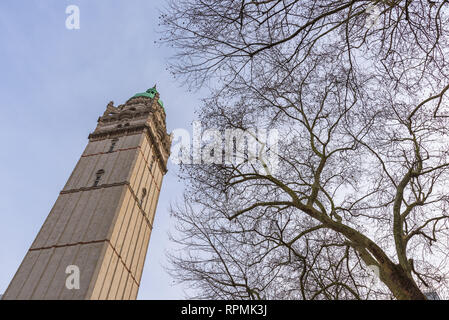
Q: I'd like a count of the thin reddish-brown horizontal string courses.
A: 3